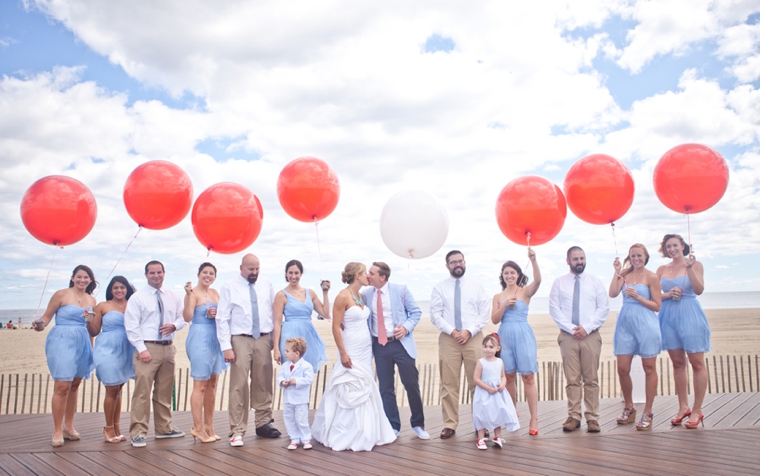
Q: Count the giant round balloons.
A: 8